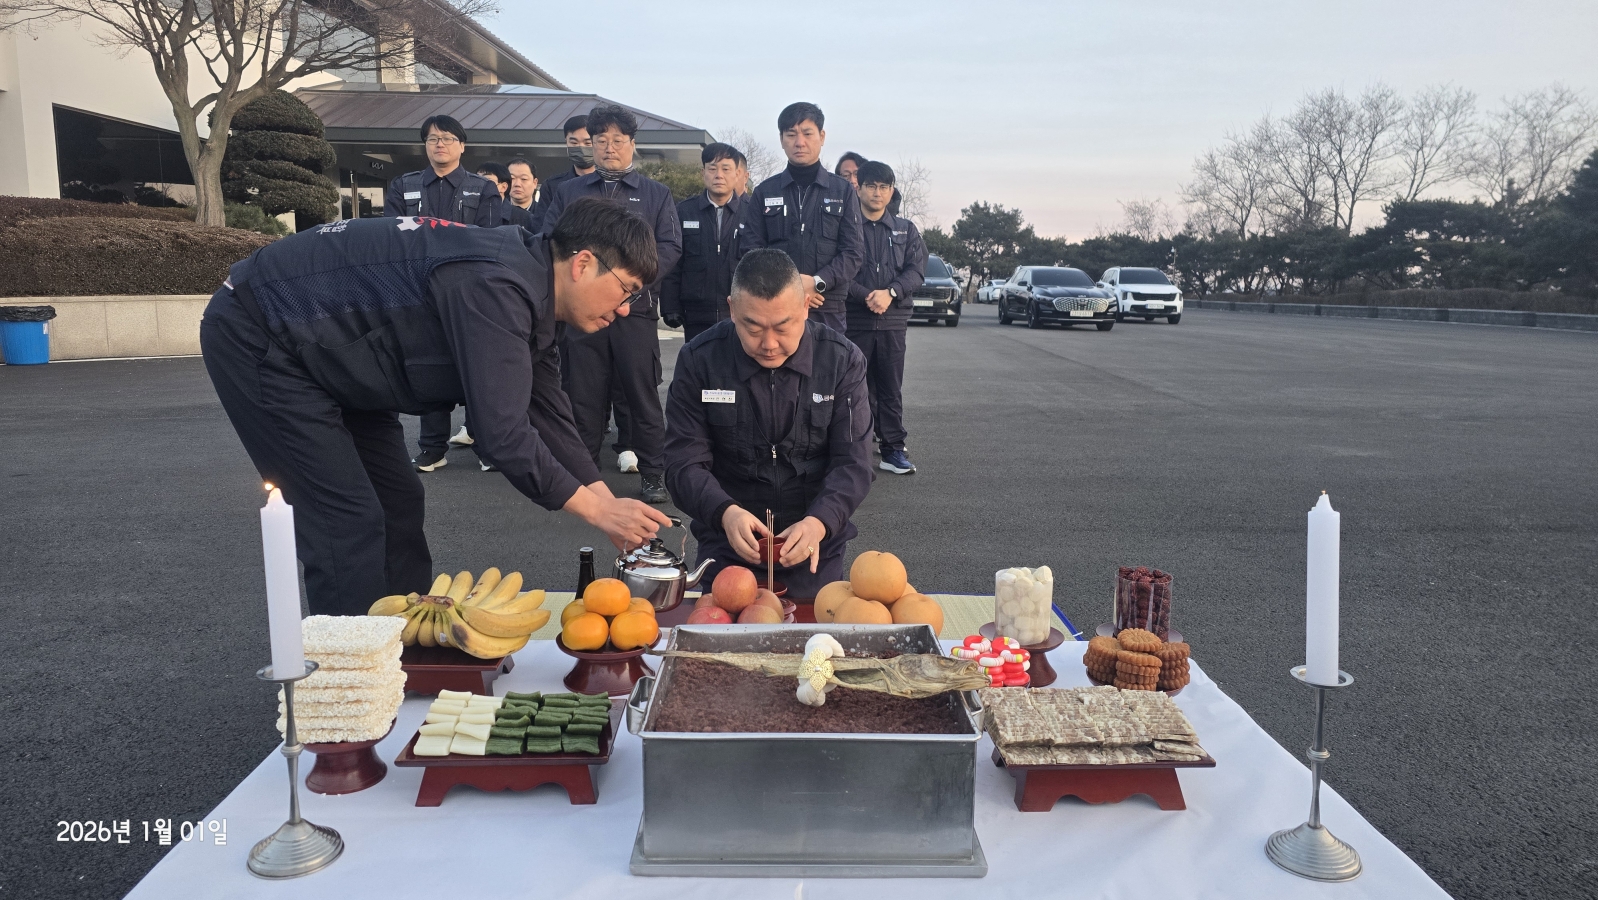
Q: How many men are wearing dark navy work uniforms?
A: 12